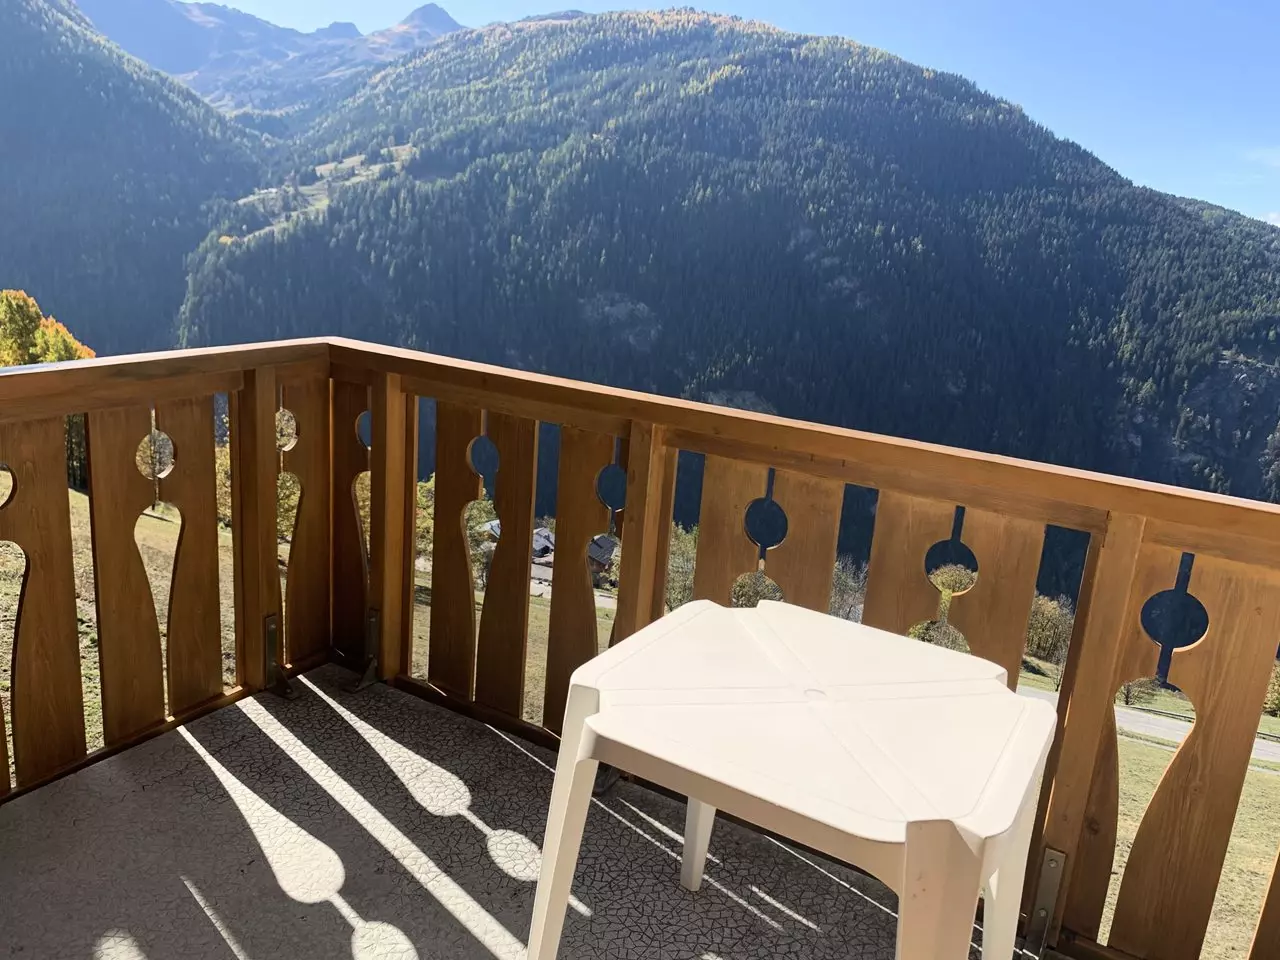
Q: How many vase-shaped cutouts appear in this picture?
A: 9